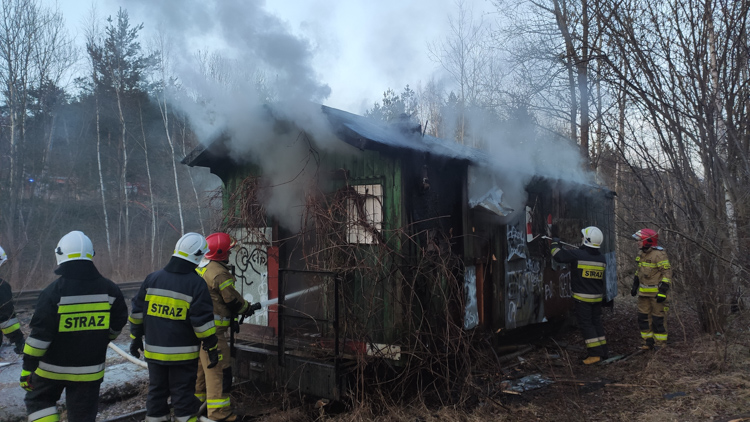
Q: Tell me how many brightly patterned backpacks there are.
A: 0